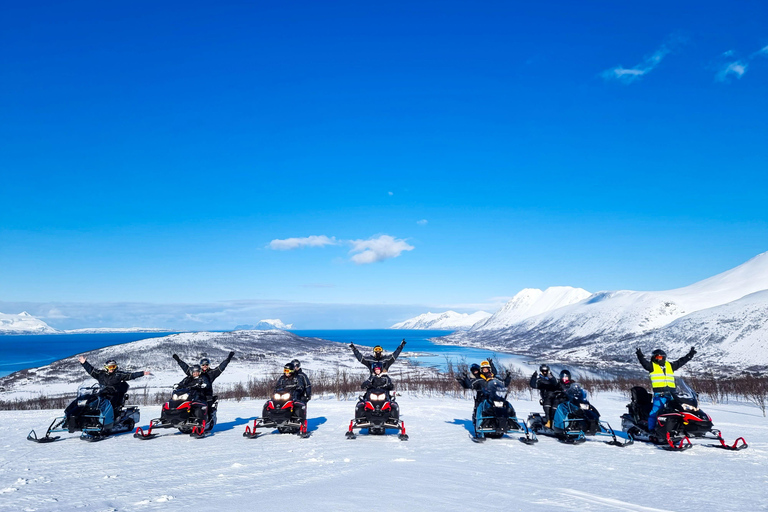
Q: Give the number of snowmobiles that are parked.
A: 7